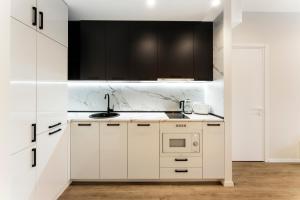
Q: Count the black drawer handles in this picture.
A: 12